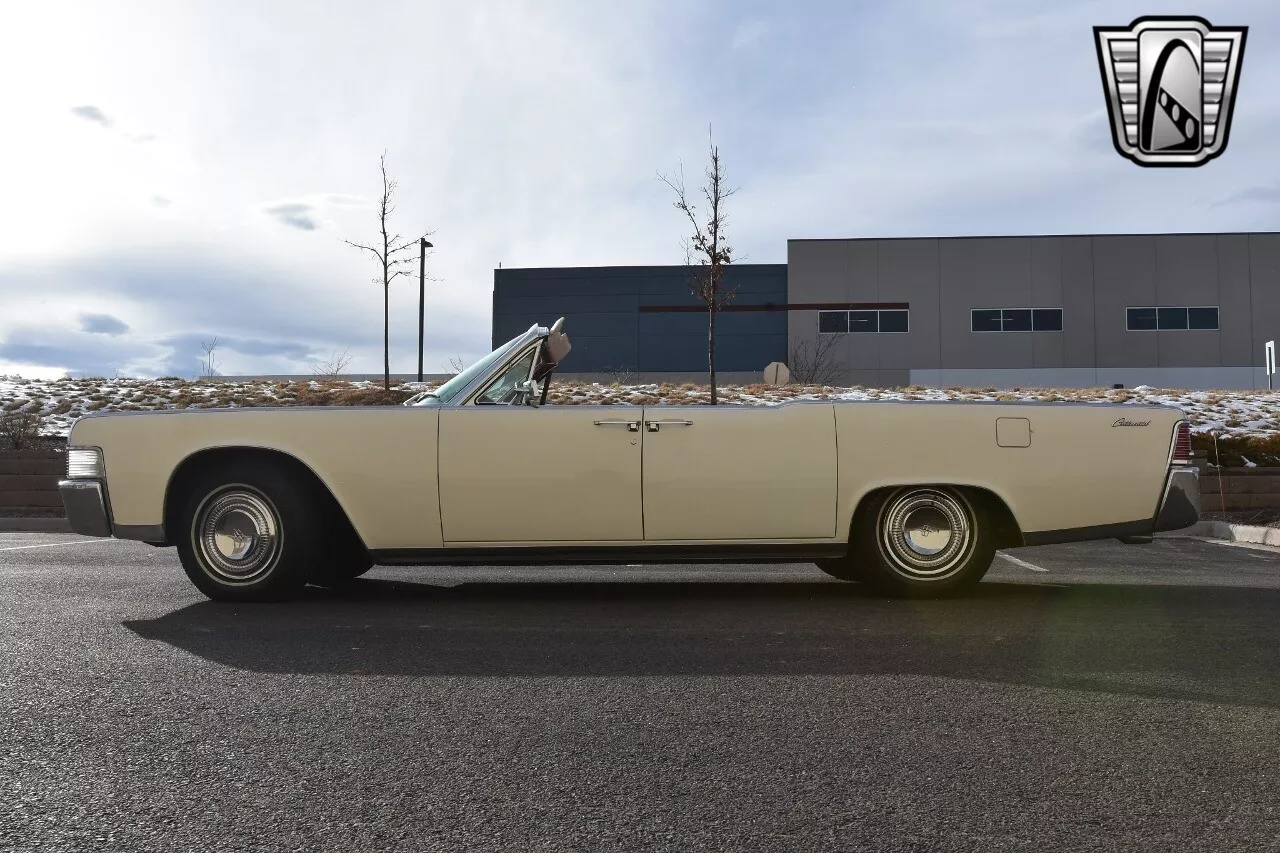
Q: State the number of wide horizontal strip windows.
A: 3